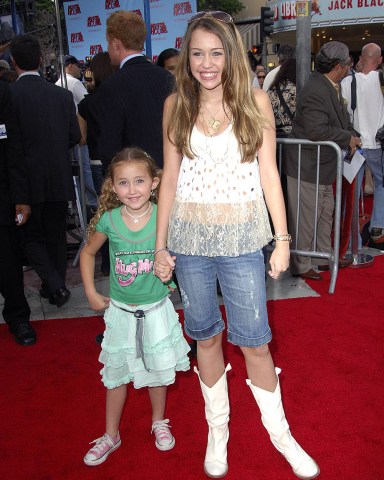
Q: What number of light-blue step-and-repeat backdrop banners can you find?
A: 2